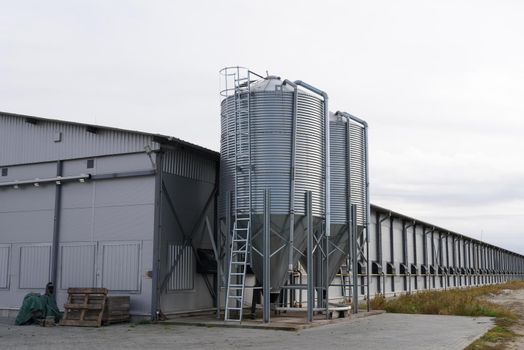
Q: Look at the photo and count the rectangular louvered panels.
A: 5